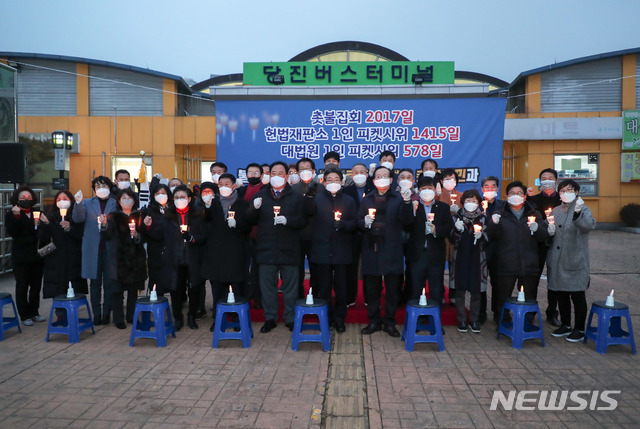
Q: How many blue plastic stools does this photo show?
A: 8